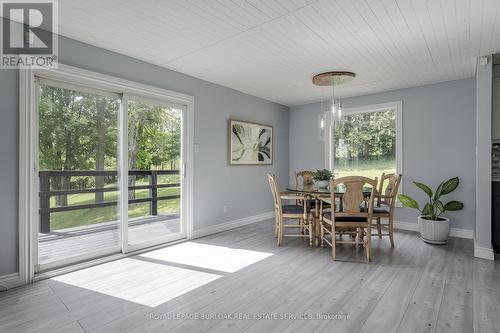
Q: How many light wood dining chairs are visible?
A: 4